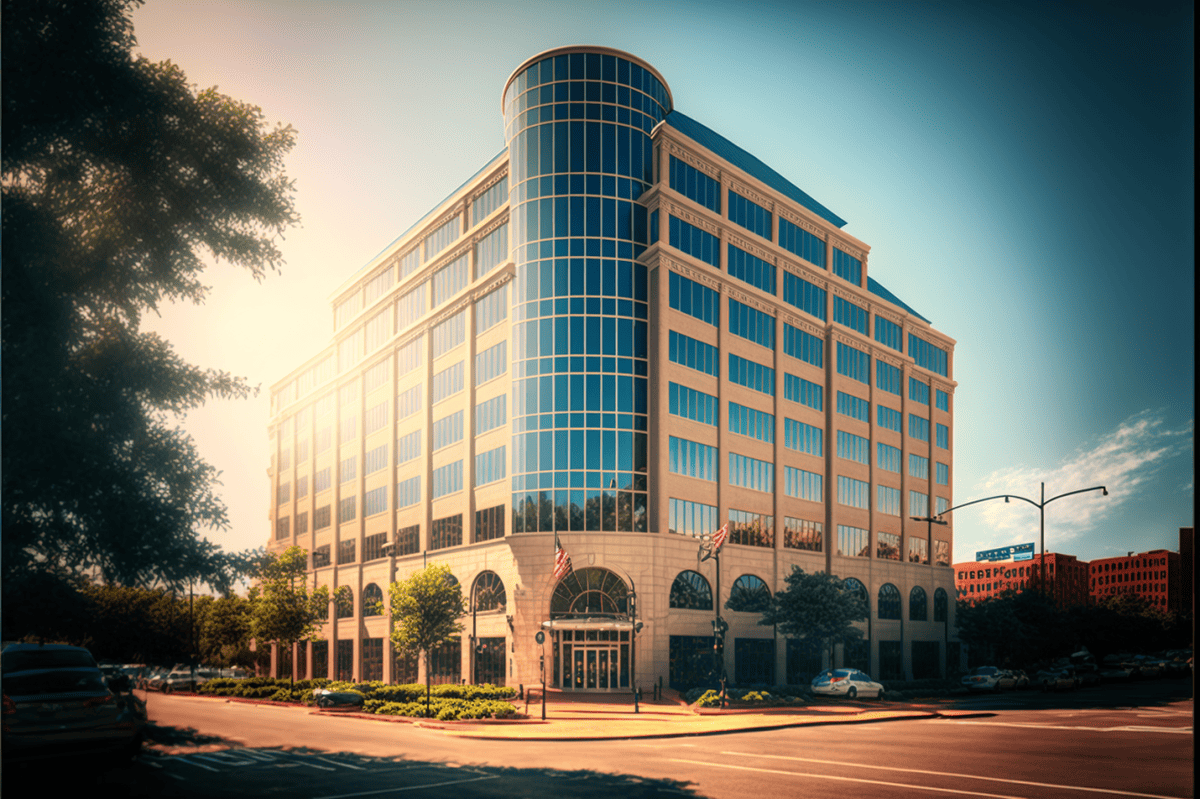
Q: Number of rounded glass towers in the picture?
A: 1